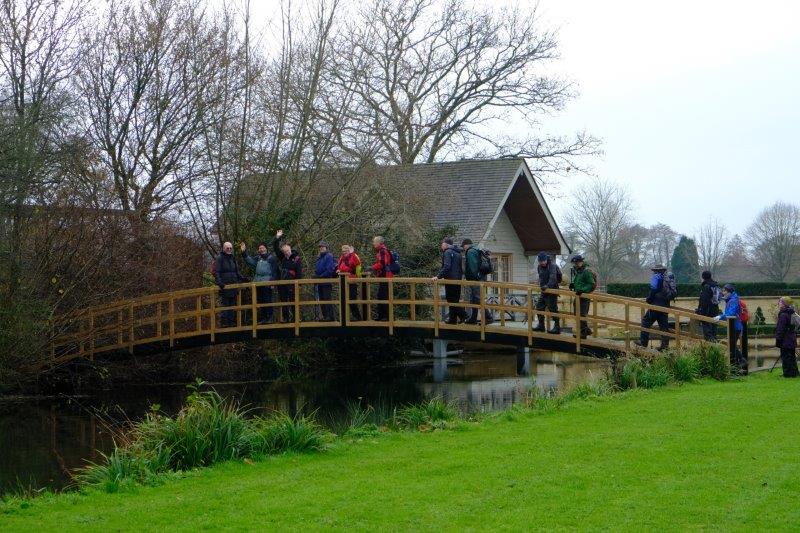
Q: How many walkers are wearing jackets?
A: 14